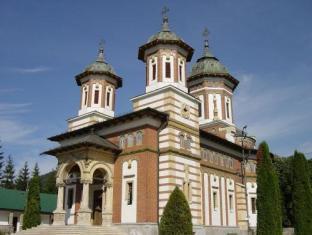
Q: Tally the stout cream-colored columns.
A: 3